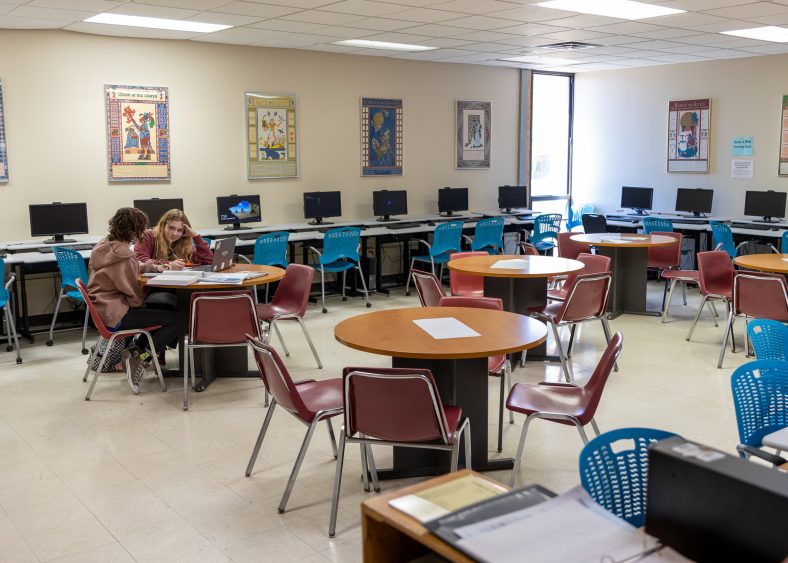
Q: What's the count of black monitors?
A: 10